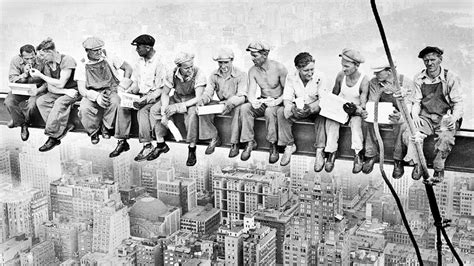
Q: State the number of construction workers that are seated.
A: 11